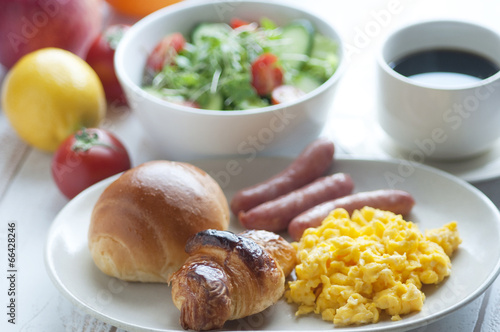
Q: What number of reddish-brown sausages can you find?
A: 3